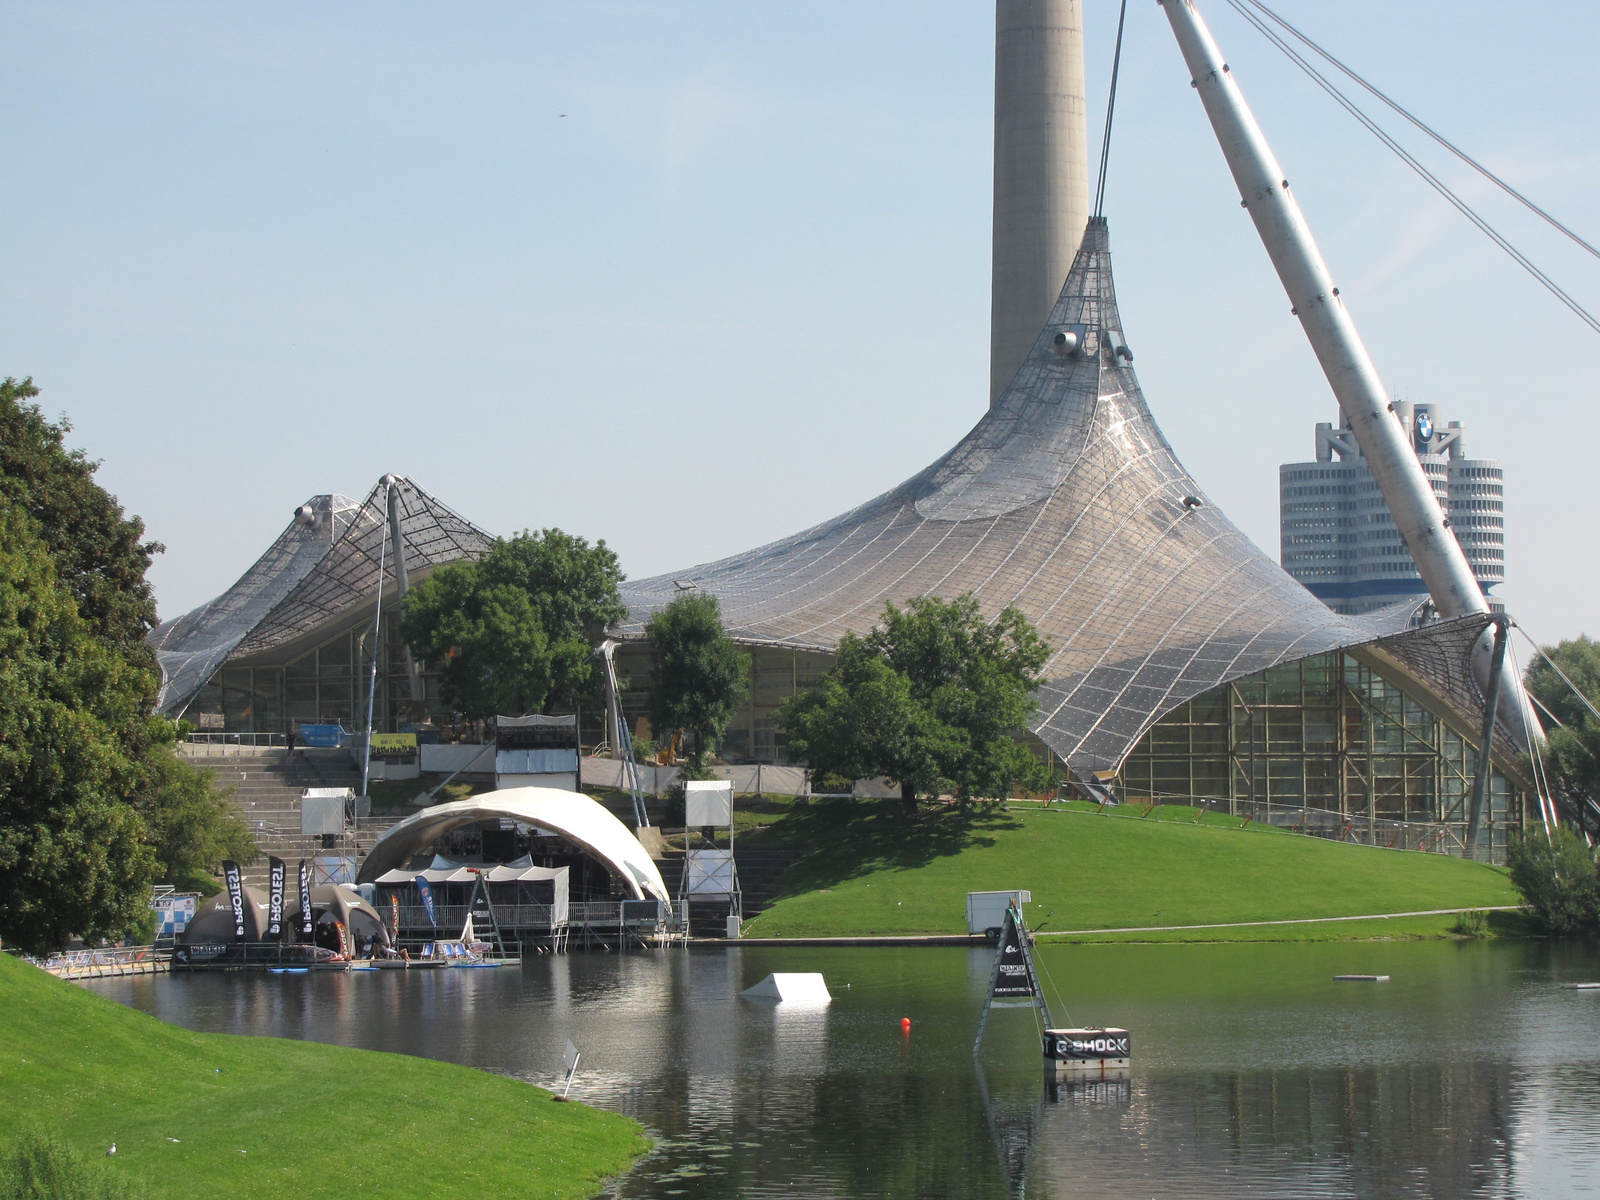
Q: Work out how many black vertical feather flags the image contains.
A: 3